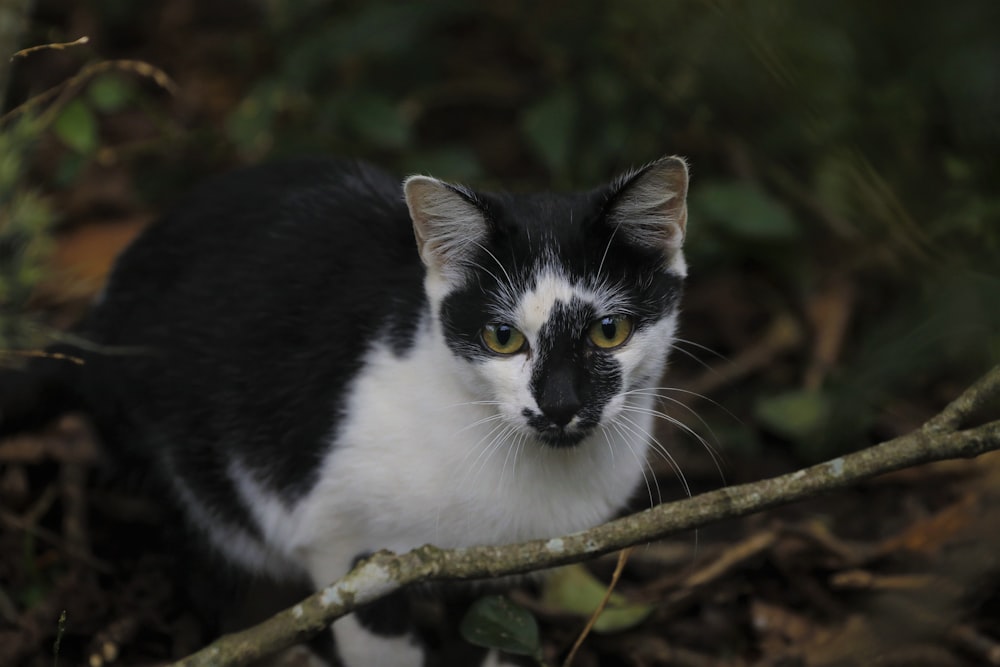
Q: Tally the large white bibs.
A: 1